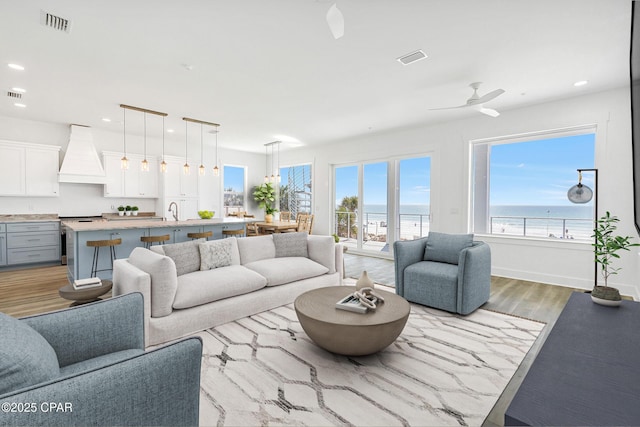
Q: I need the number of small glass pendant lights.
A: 9